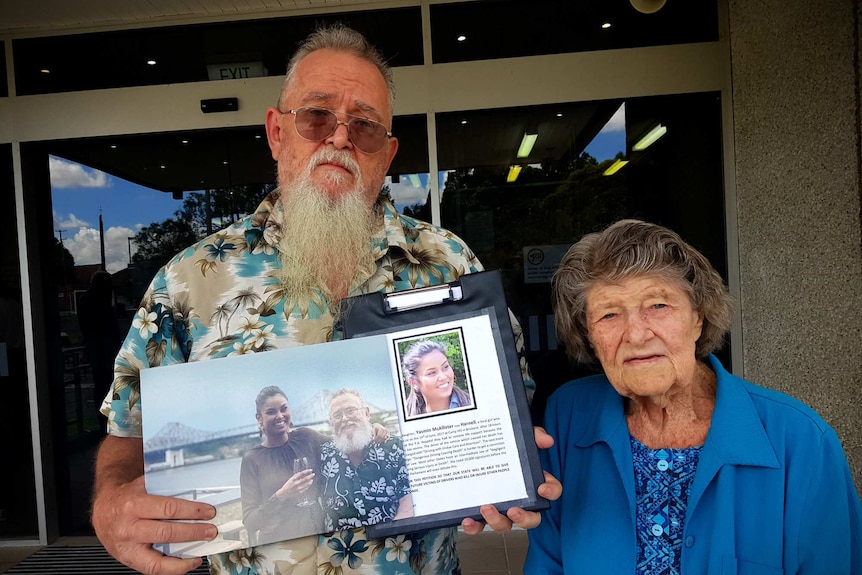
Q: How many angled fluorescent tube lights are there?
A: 4